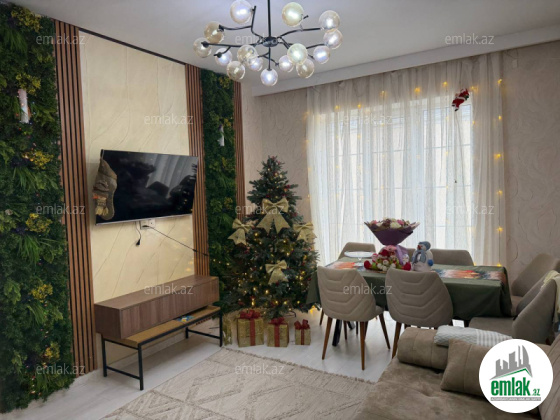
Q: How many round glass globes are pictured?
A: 15